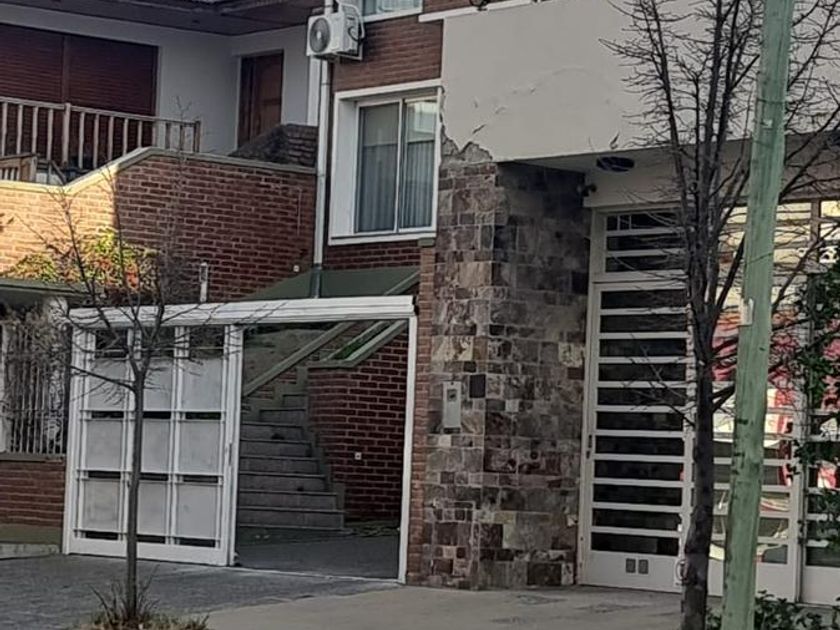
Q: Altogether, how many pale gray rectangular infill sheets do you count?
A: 9